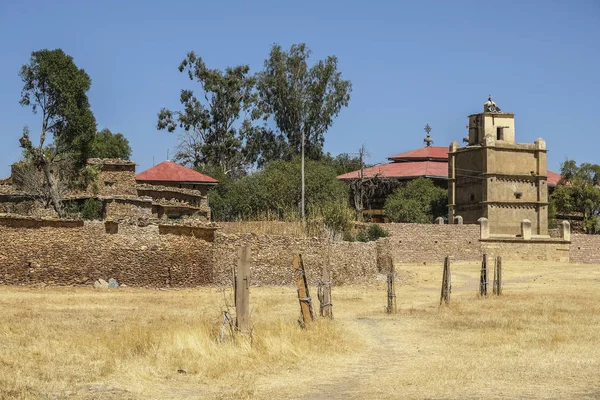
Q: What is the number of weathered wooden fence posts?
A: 7